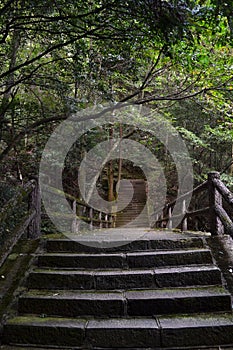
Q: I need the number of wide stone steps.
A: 5